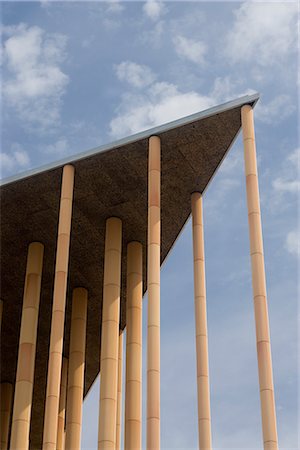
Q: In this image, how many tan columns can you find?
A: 12